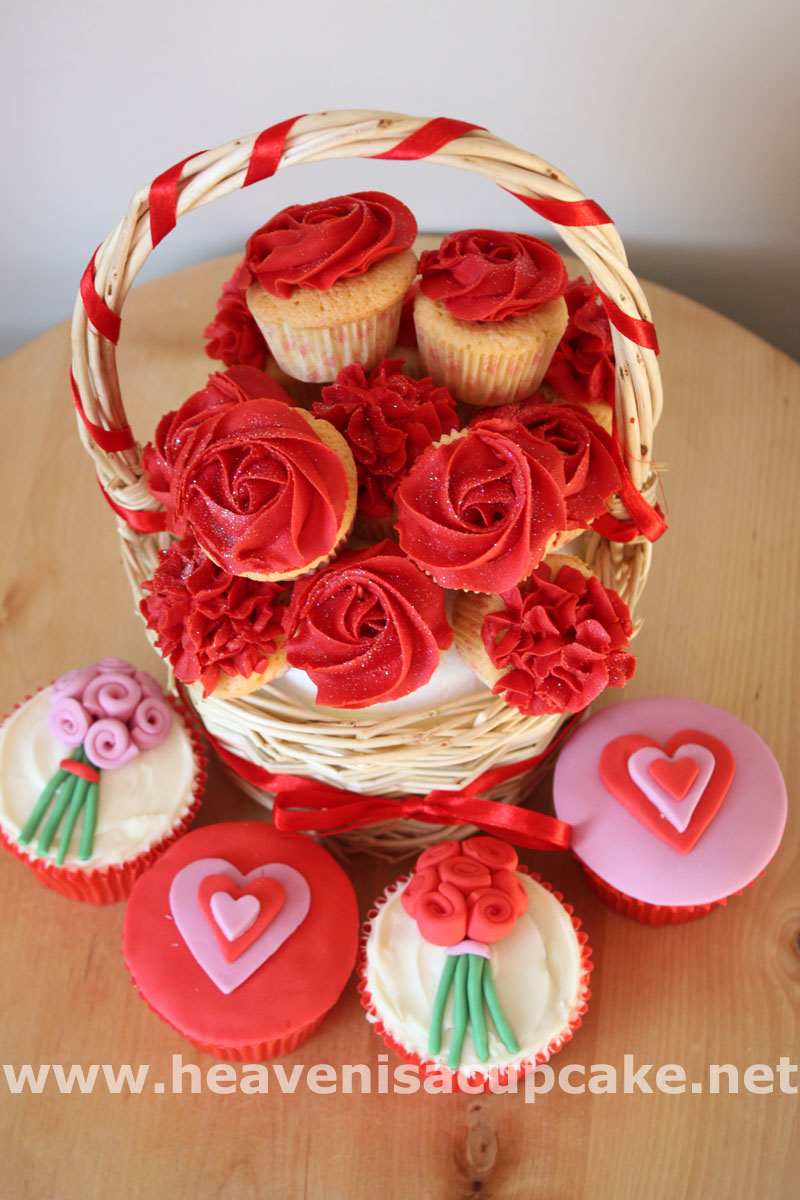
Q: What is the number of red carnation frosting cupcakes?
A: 5